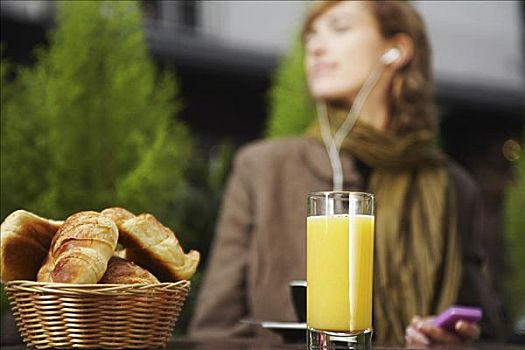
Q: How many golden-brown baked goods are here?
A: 4